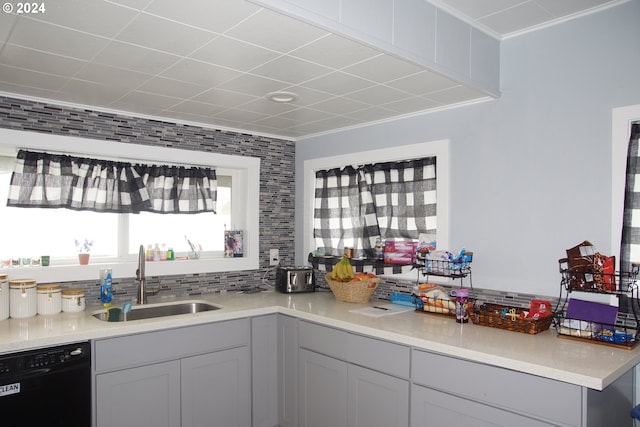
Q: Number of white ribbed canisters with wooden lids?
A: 4